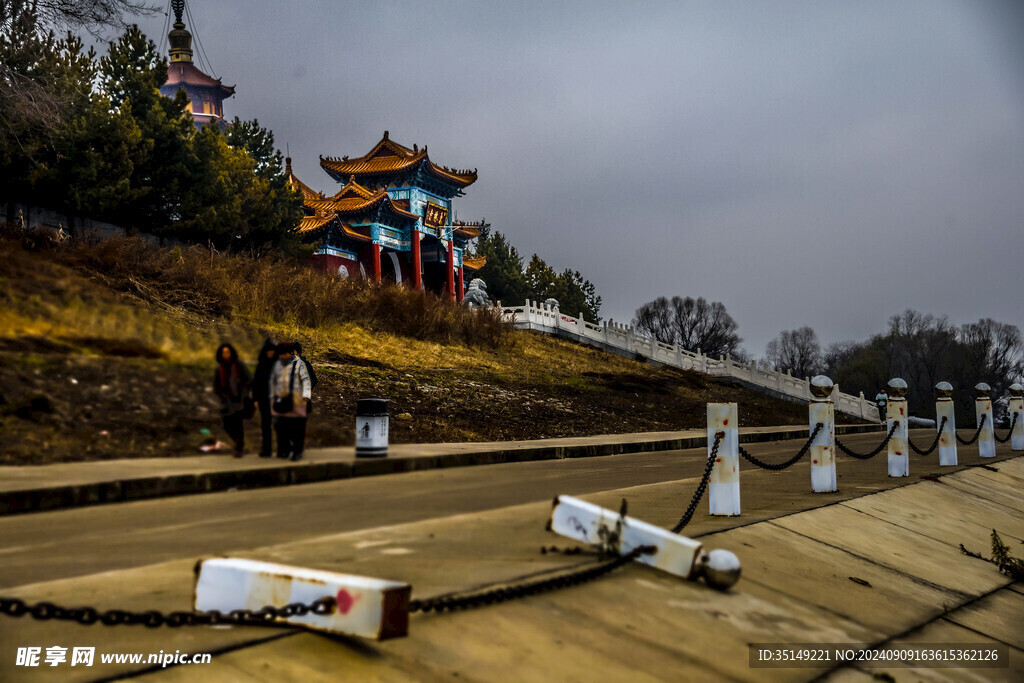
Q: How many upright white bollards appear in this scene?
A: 6